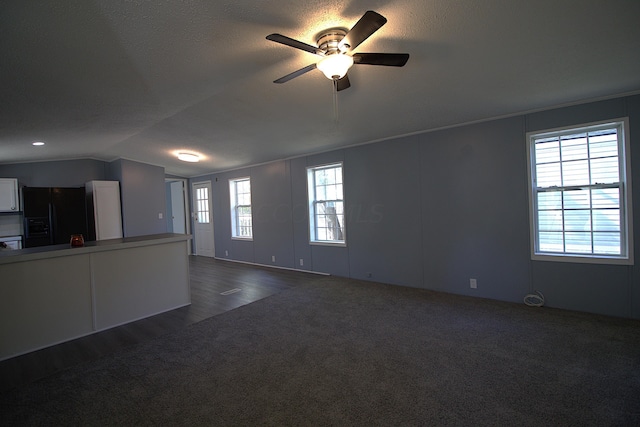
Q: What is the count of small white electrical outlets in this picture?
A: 4